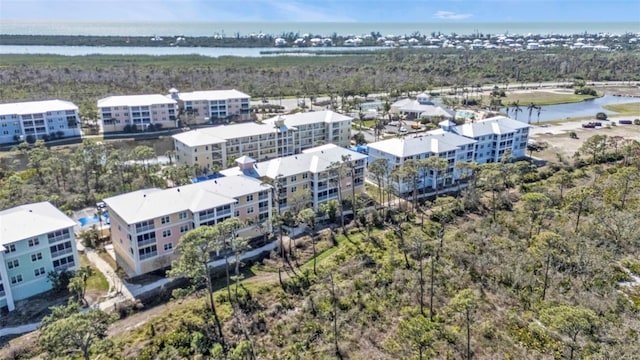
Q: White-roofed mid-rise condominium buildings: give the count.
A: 6